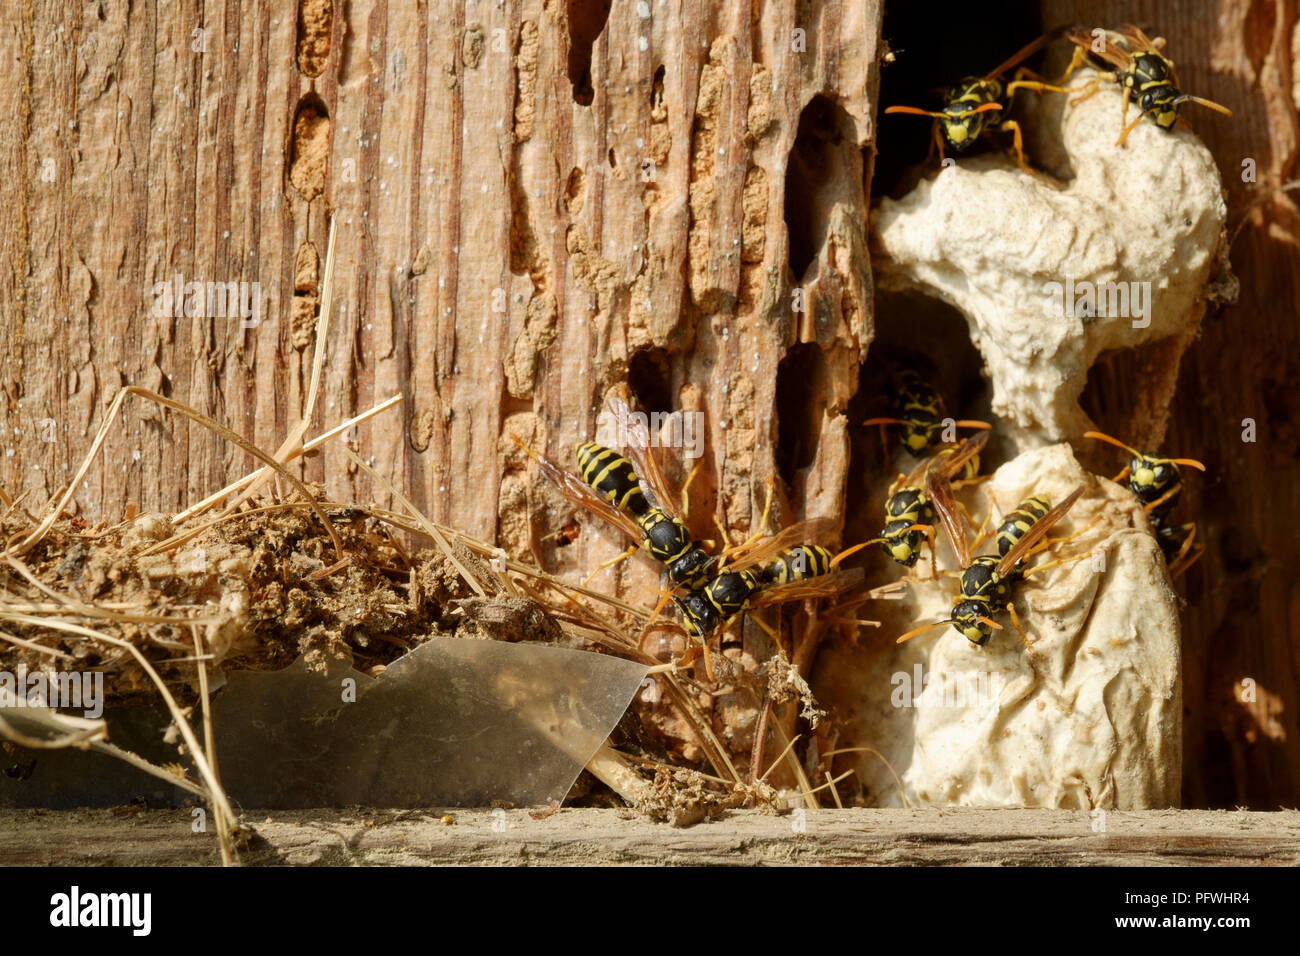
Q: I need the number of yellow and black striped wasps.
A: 8